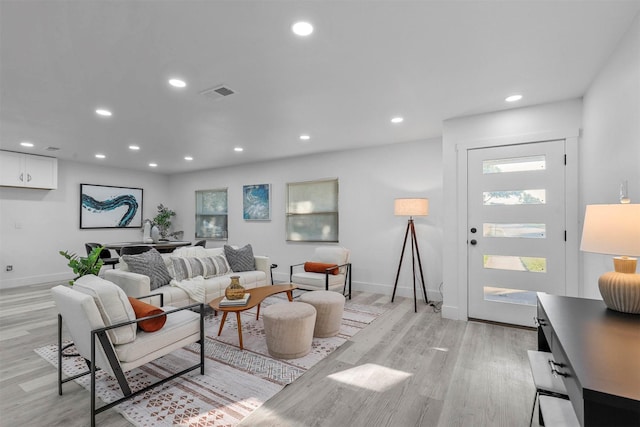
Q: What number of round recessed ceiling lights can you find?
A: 12